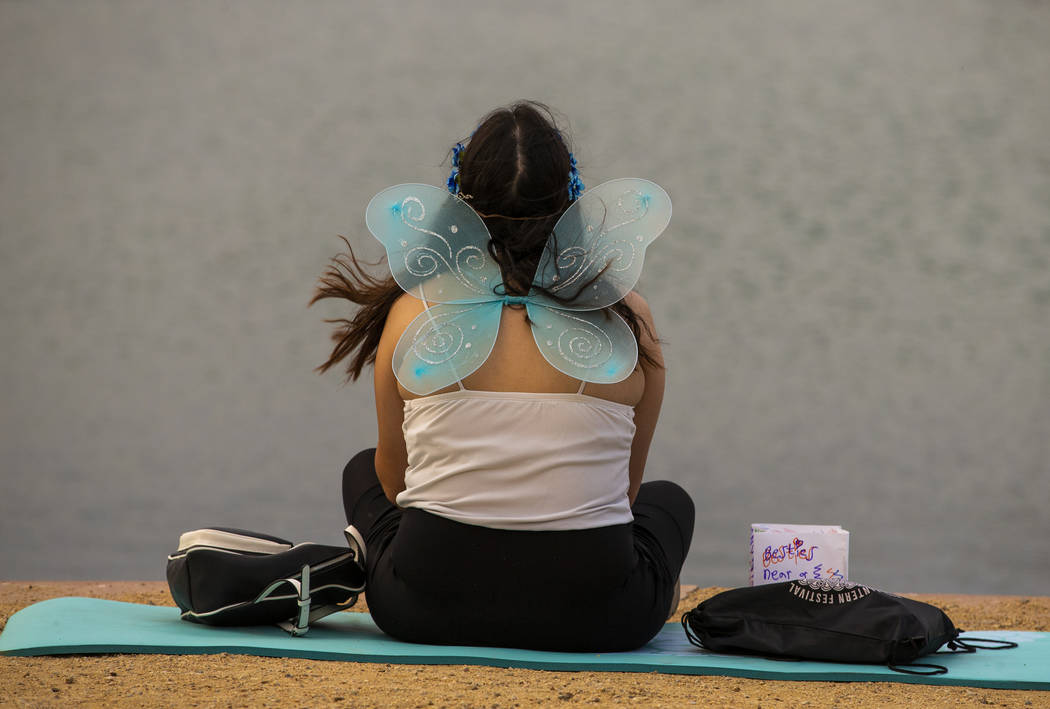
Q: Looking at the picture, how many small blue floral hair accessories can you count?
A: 2